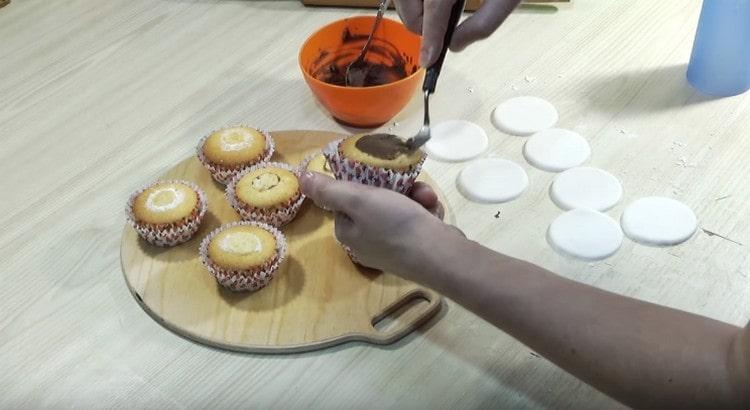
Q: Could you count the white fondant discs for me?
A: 7